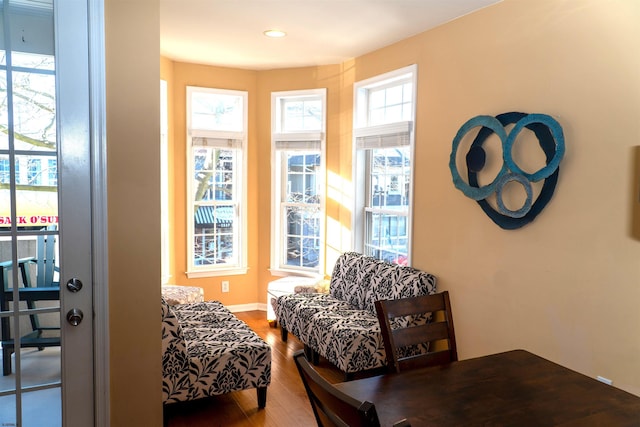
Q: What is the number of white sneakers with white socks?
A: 0